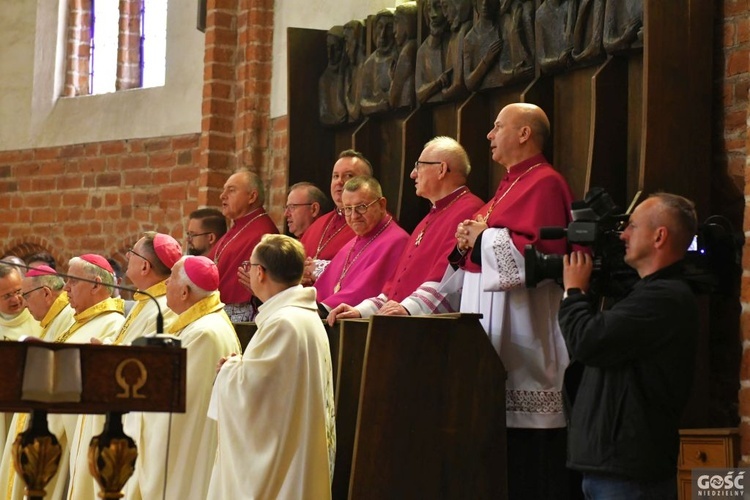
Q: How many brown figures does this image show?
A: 11